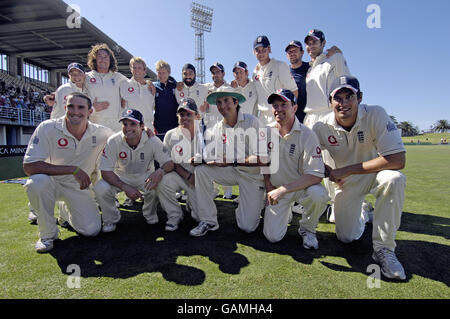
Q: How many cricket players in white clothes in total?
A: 14